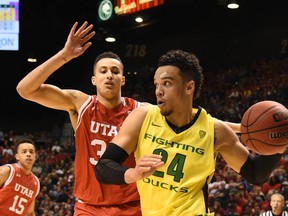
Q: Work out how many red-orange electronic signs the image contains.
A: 1